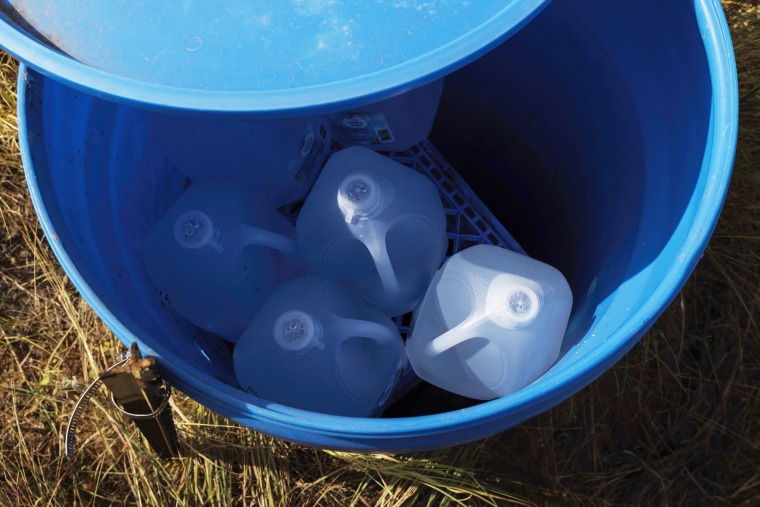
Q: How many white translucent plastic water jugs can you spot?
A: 6